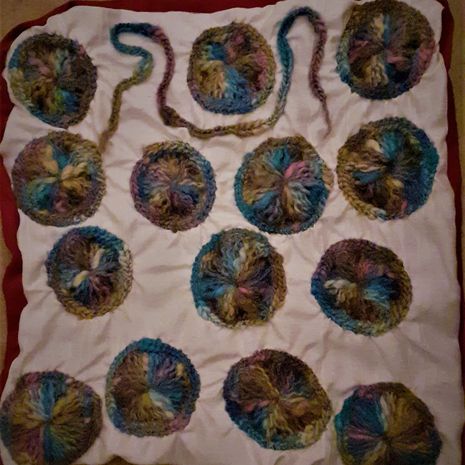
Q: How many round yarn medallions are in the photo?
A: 14